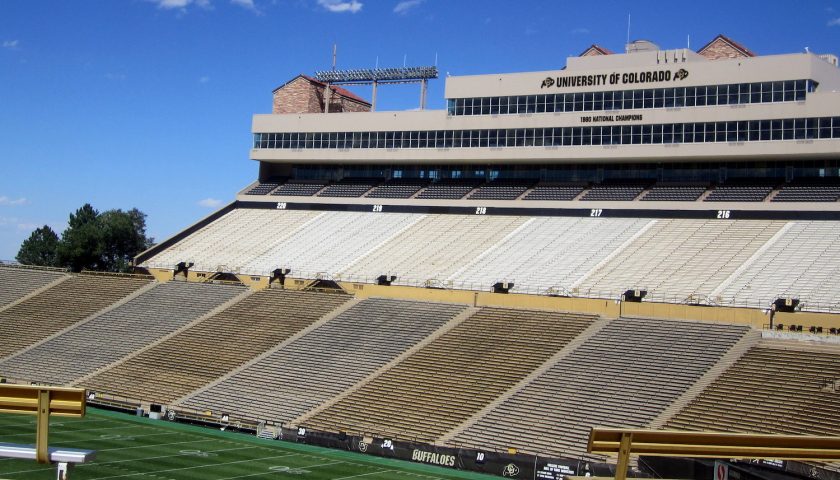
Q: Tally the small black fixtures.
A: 6